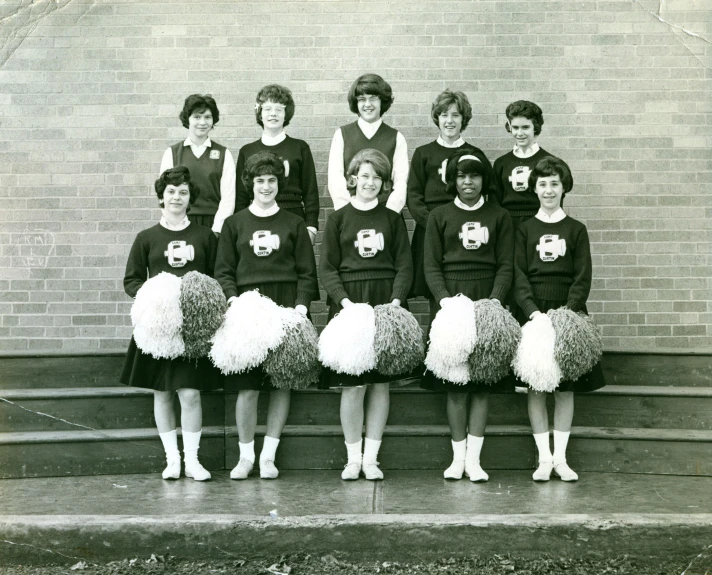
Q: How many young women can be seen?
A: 10